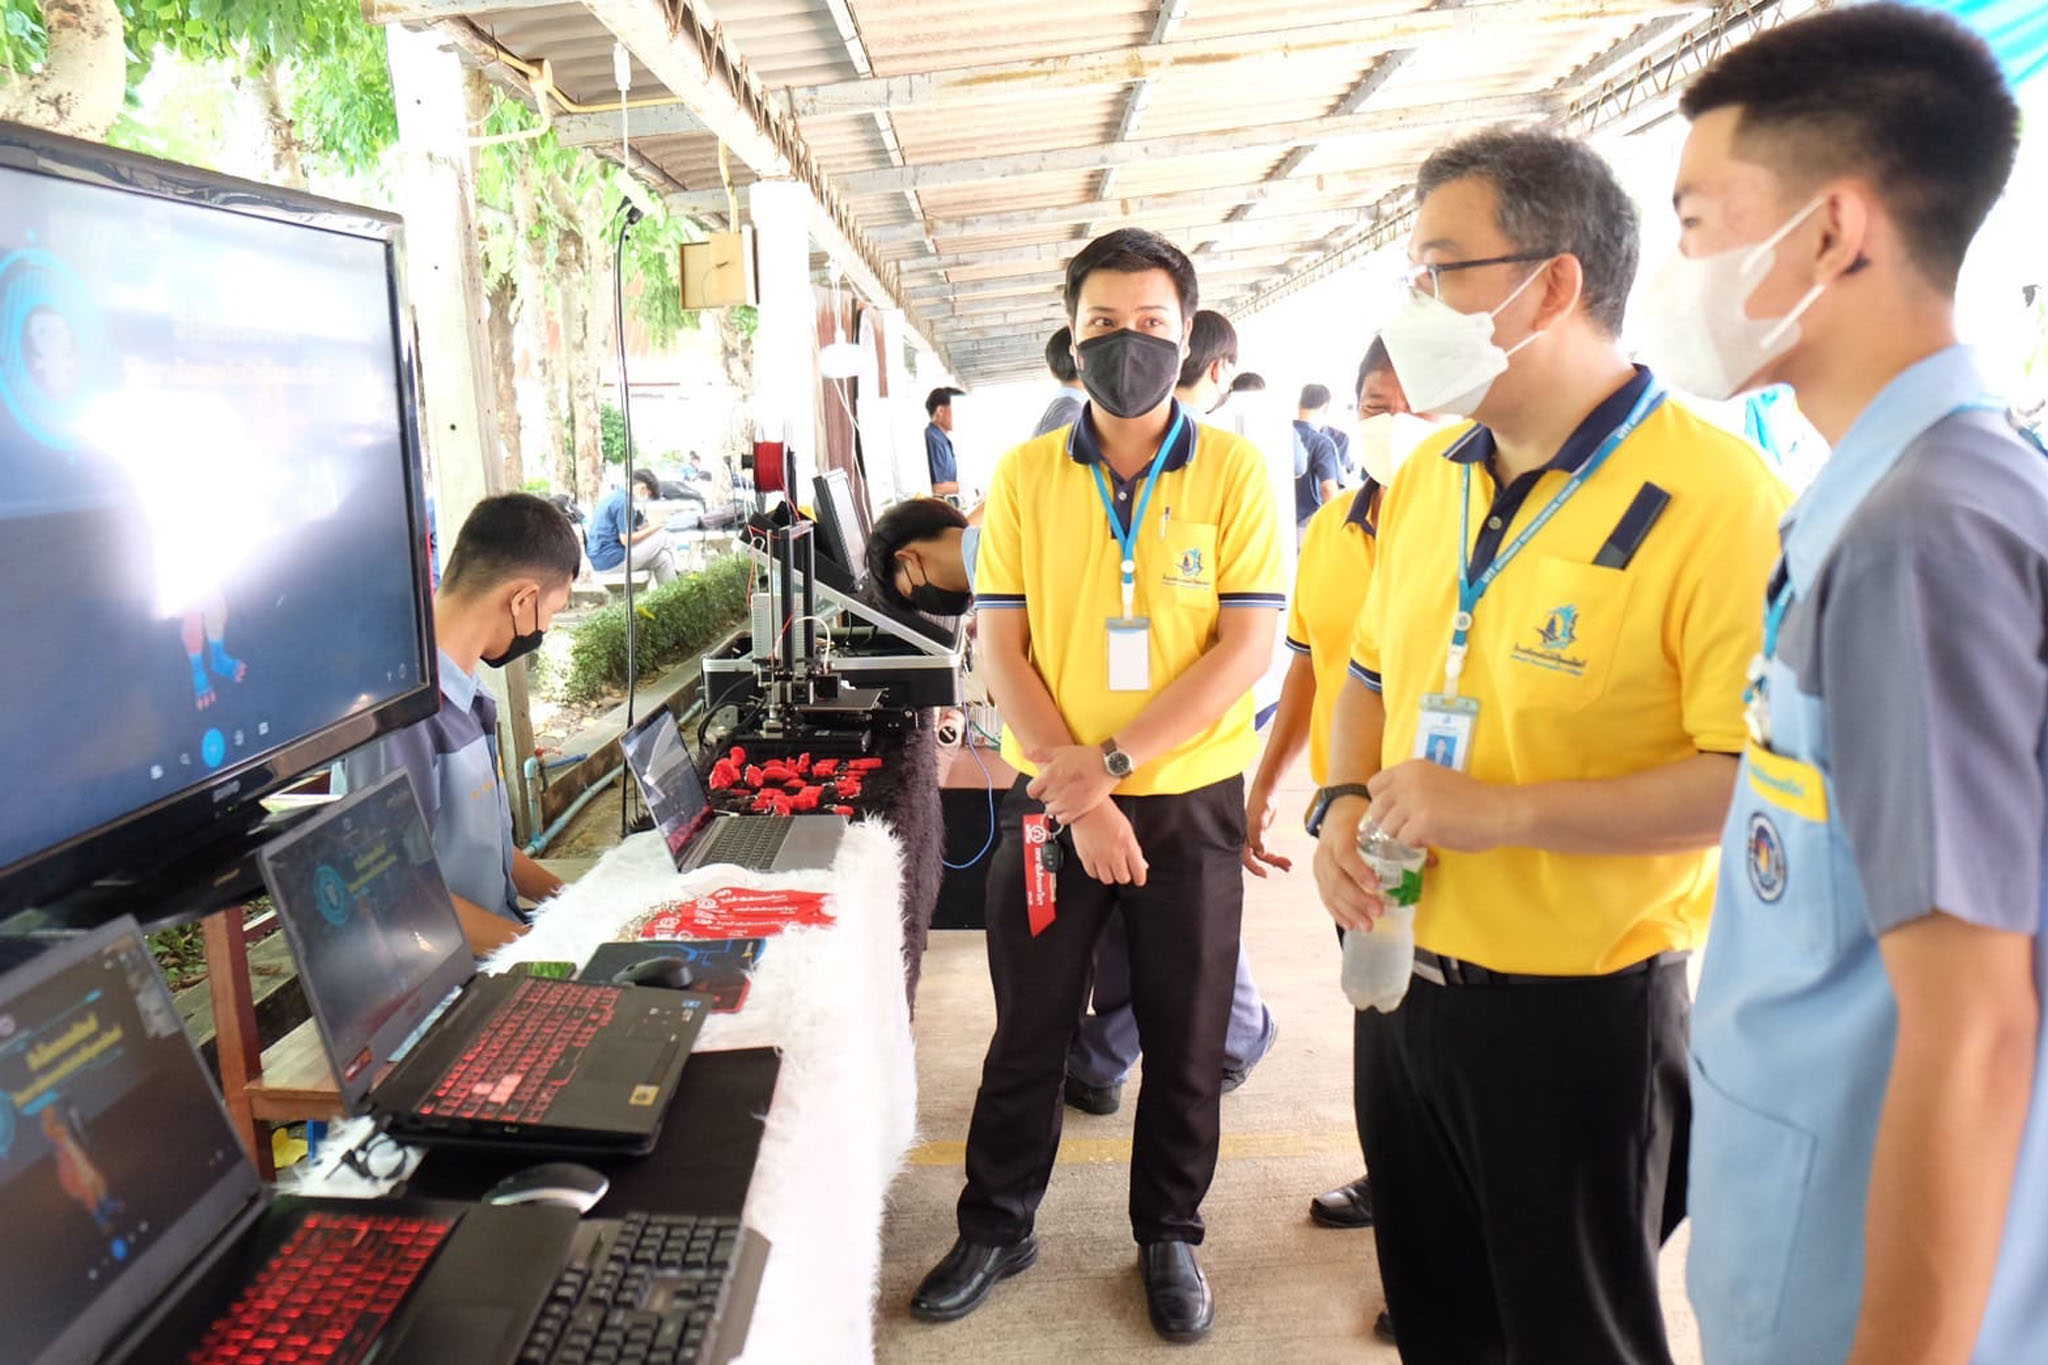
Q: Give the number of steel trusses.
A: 2